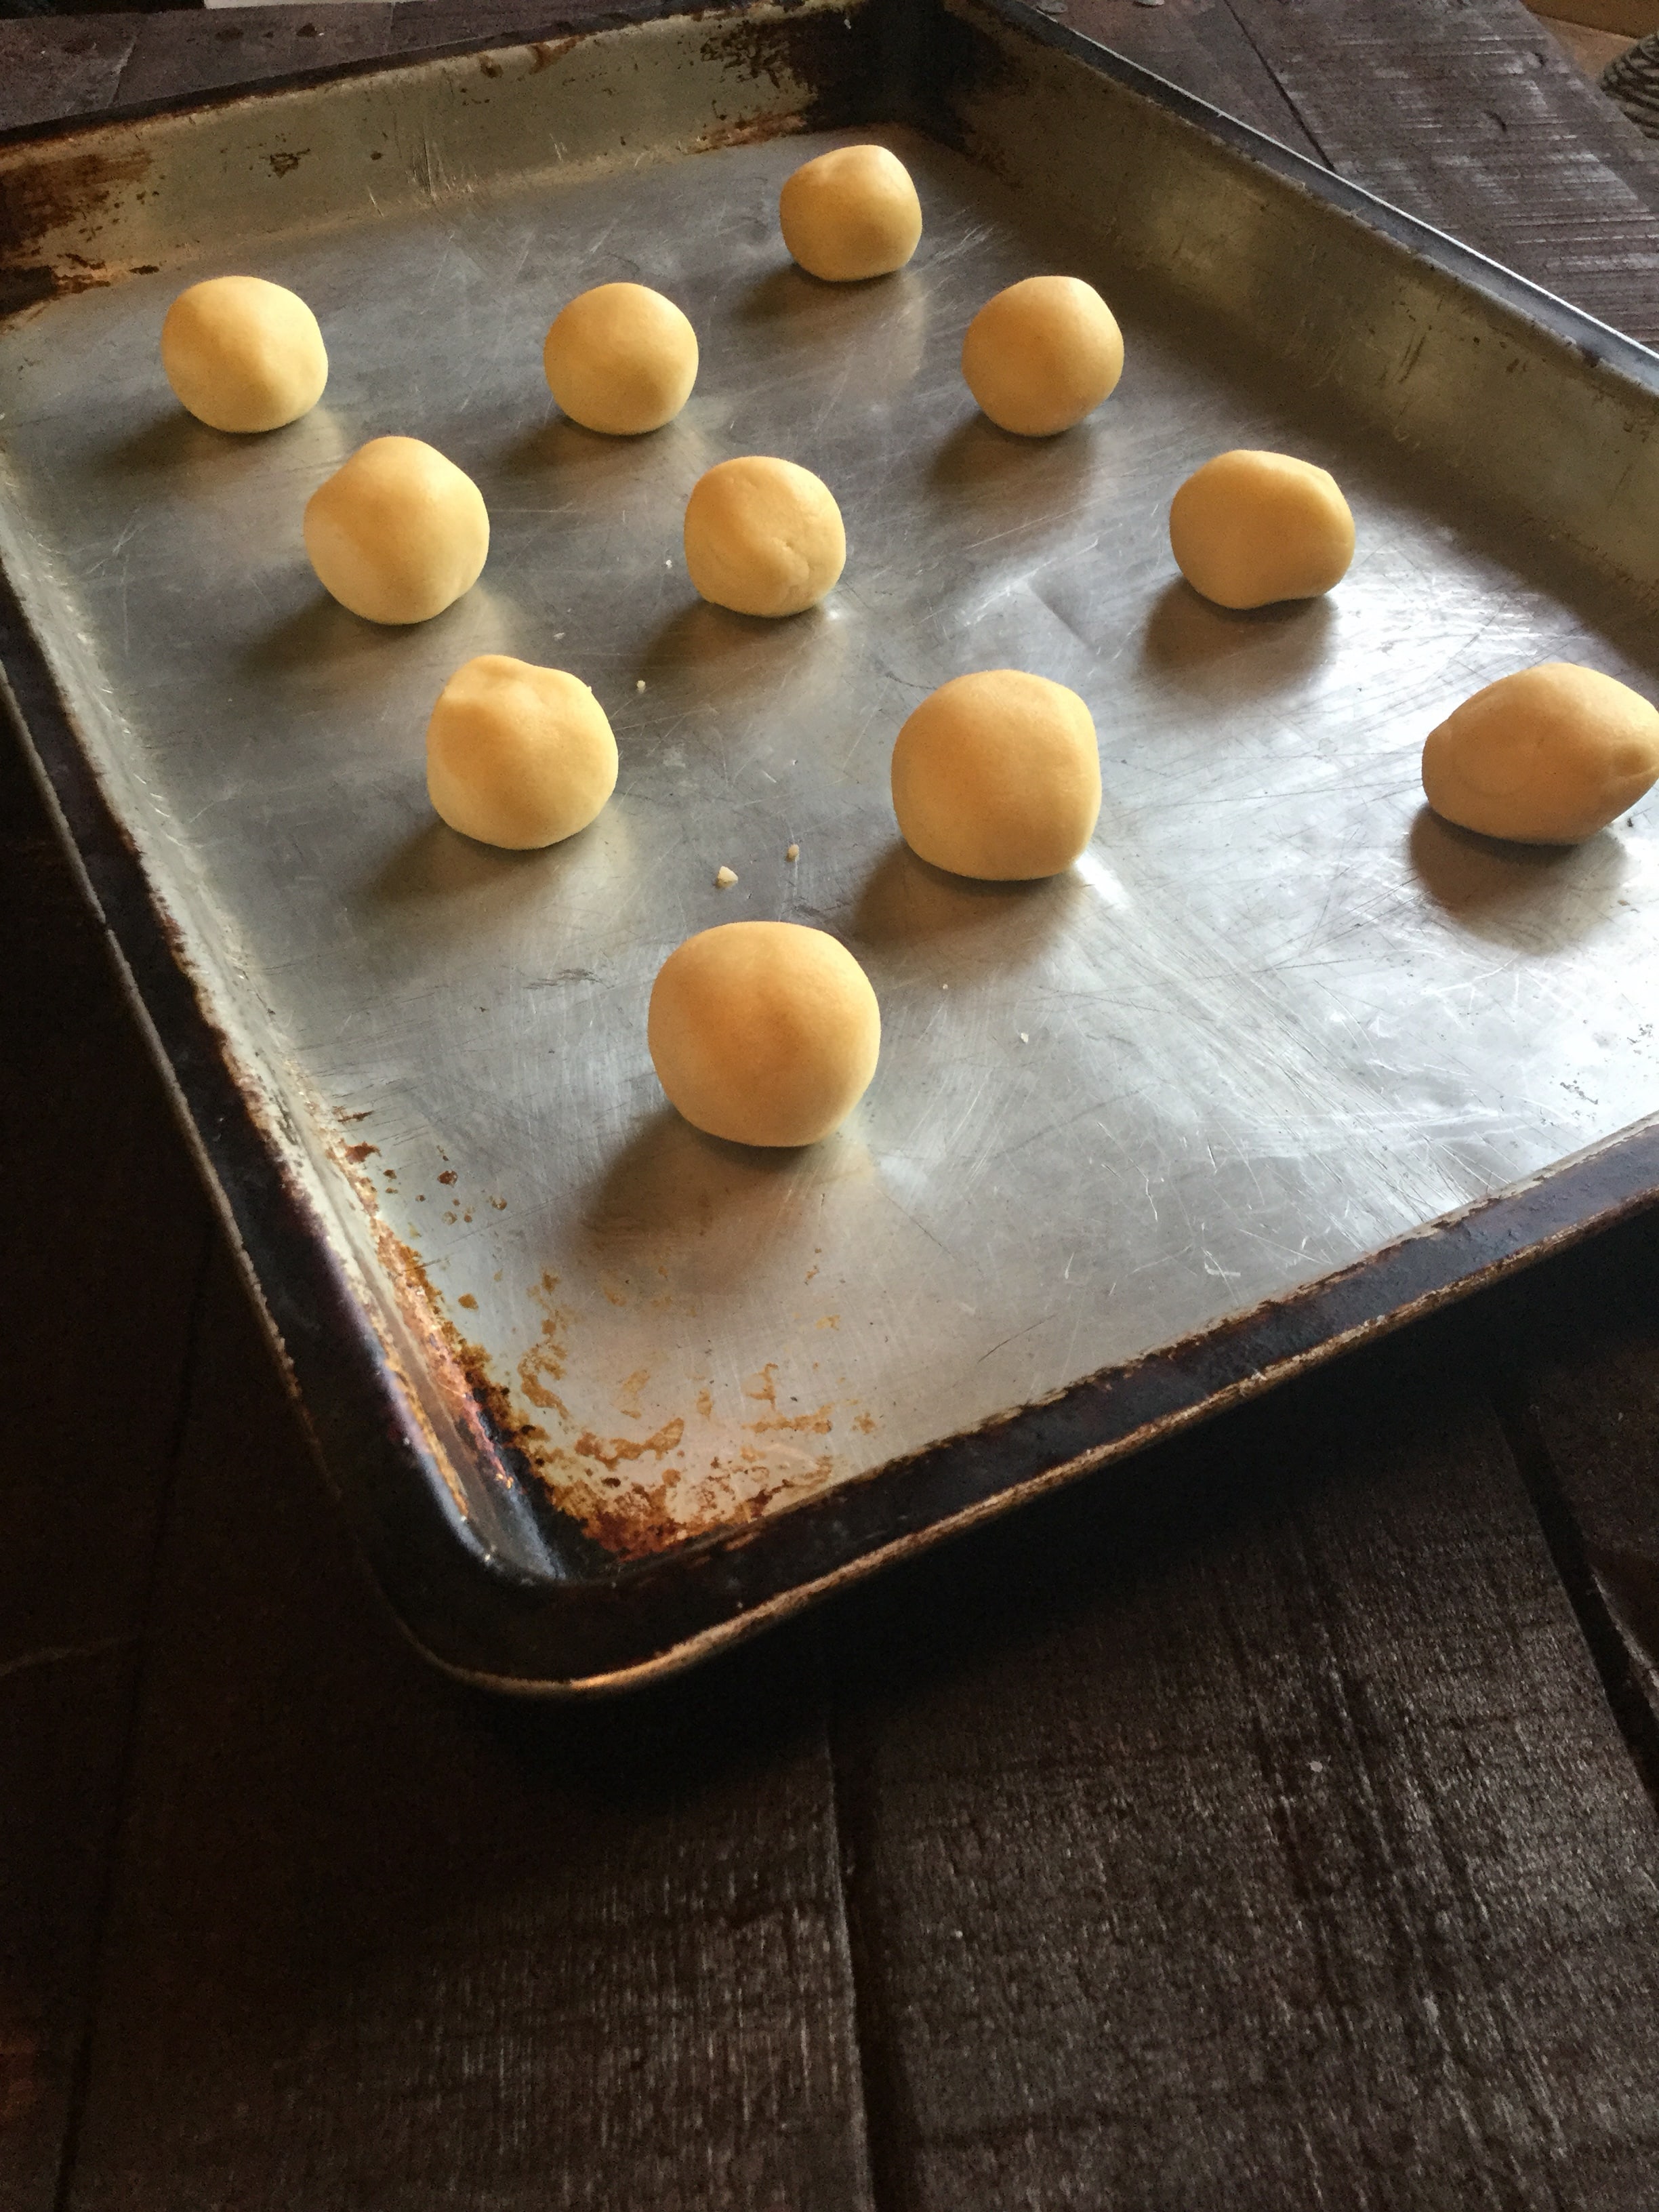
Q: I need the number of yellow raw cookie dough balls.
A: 11